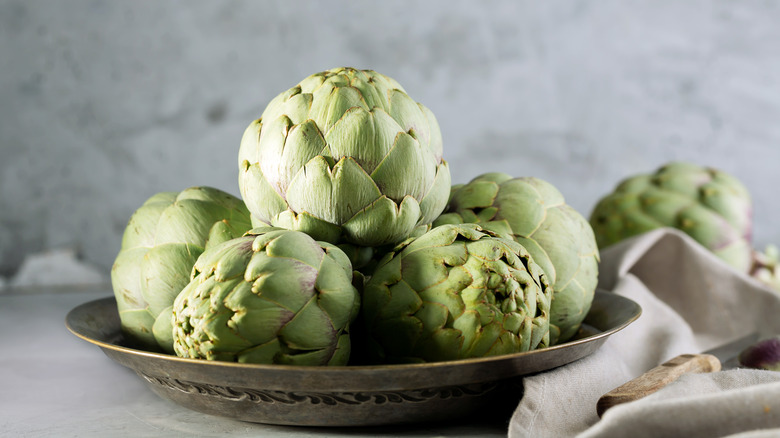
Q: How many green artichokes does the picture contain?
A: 6